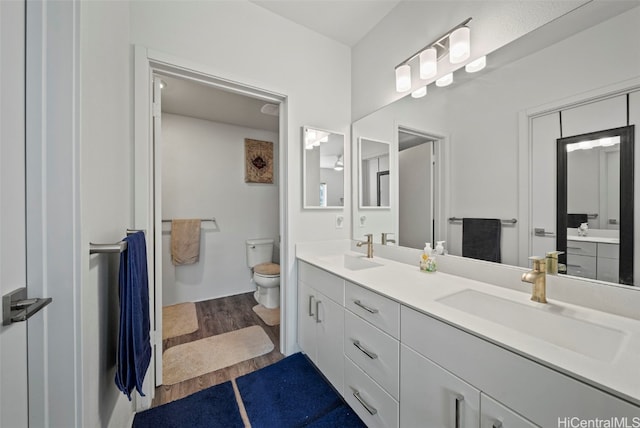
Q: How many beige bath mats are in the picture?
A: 3